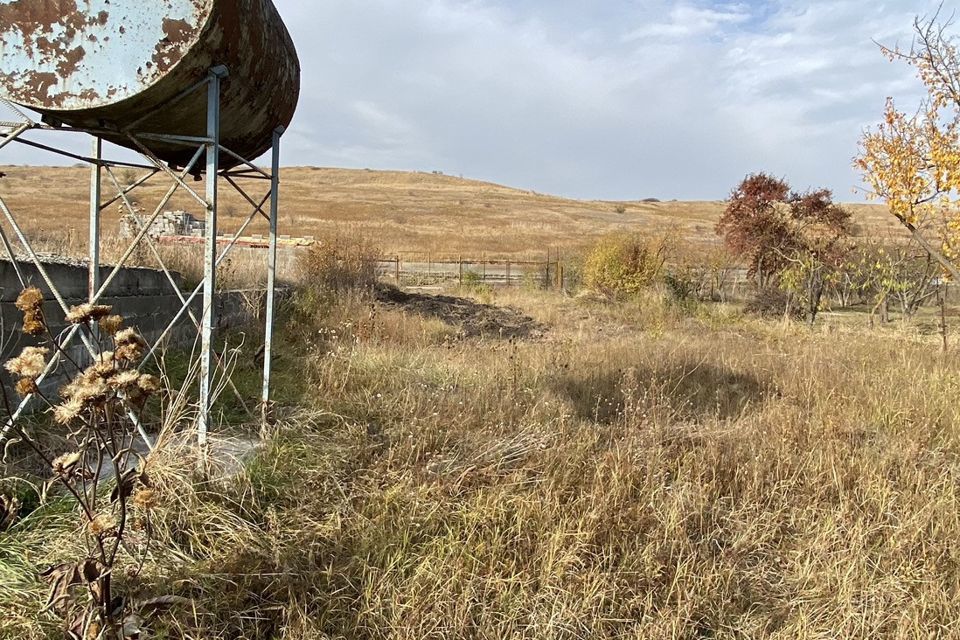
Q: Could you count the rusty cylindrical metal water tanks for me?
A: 1